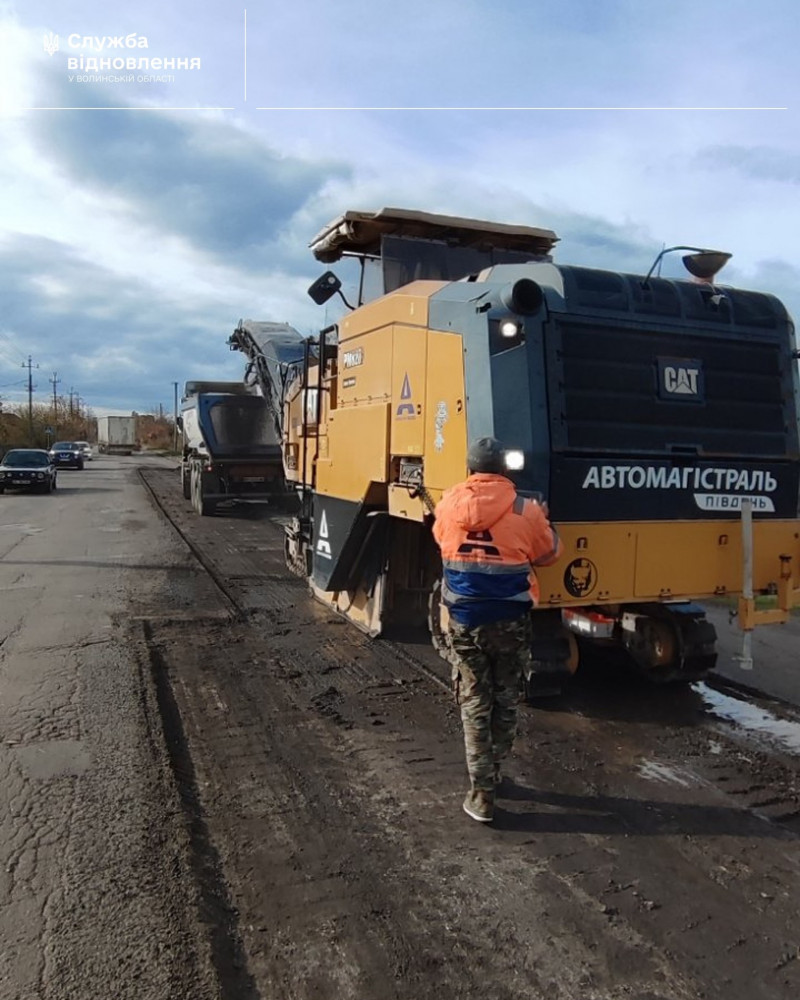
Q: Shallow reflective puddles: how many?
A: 2